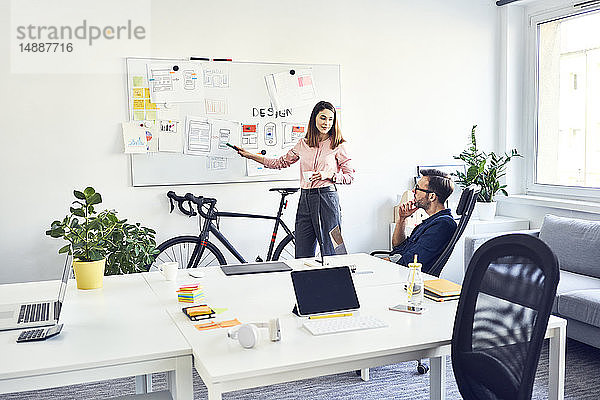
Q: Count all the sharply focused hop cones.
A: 0